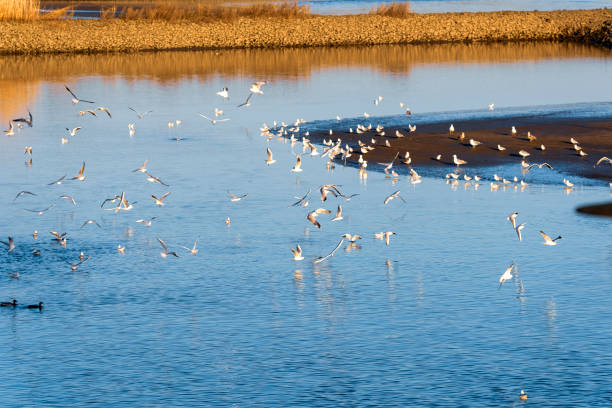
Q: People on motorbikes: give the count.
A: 0